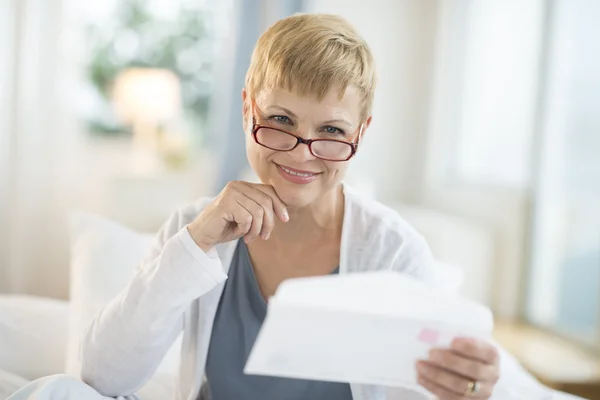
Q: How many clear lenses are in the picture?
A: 2